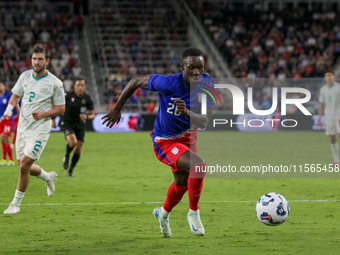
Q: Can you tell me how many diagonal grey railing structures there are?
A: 2